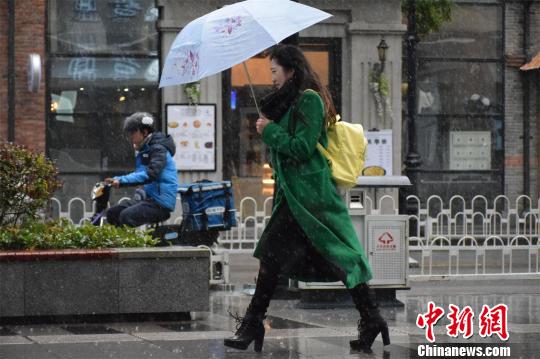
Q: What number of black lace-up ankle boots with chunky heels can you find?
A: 2